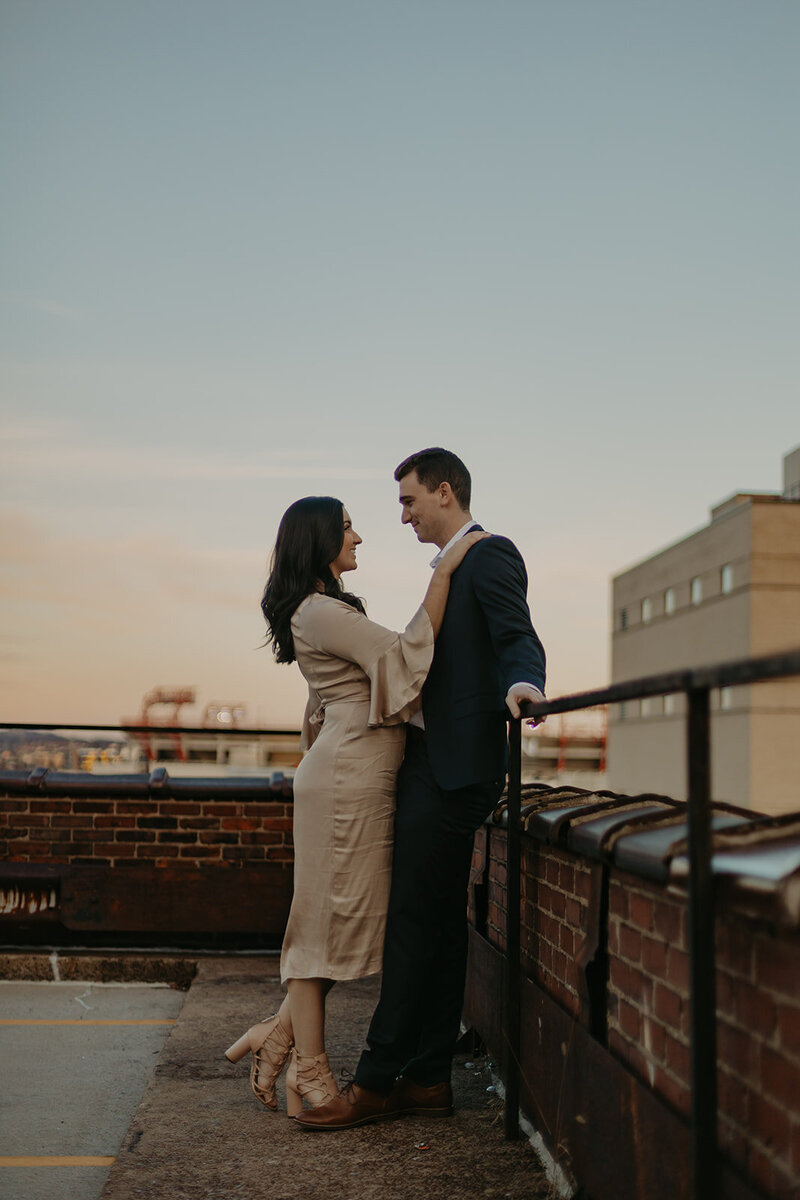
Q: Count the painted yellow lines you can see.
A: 2